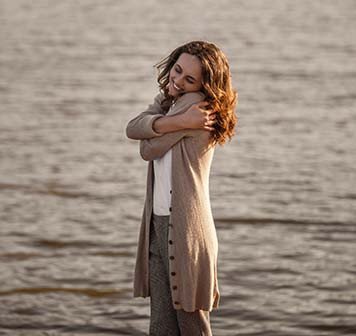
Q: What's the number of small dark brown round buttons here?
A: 8